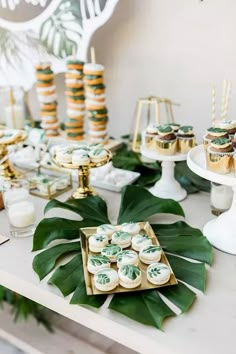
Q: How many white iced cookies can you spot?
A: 12